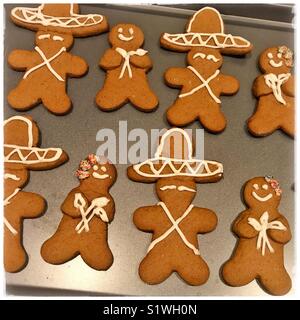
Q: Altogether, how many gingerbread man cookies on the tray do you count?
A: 8